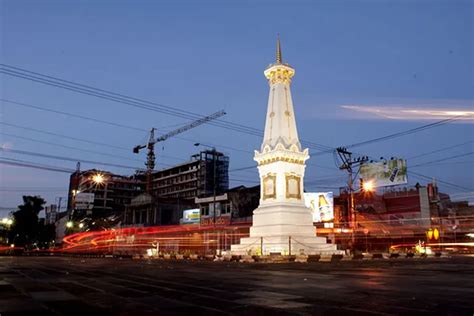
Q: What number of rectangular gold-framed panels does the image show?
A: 2